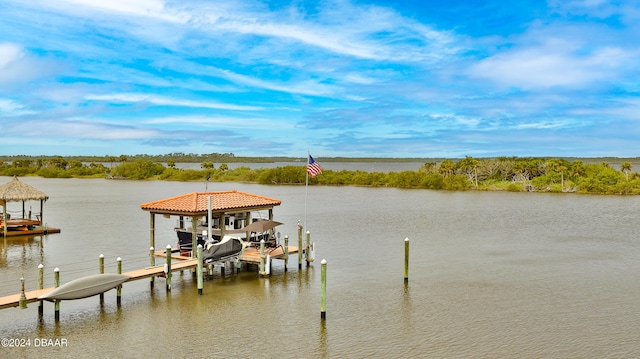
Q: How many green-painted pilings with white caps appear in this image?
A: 12